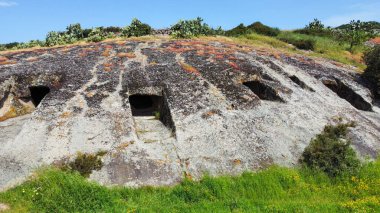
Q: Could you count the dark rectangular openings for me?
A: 5